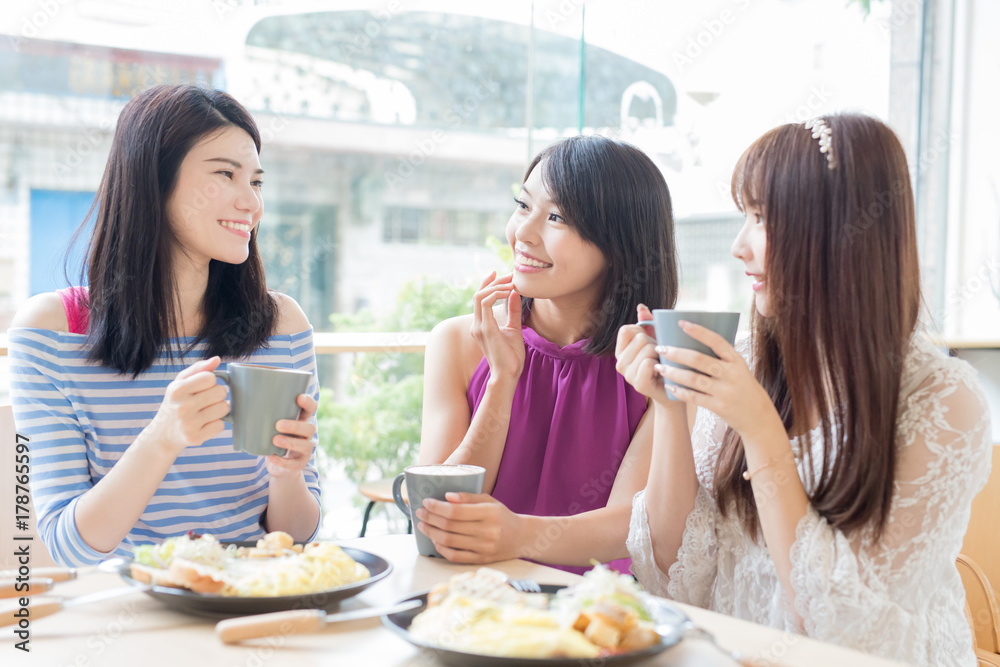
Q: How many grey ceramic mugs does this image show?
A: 3